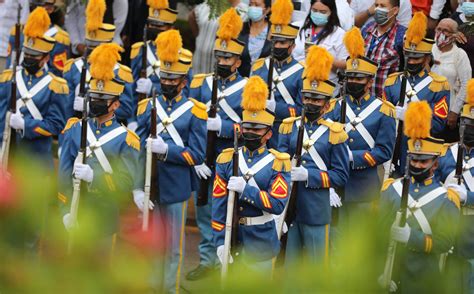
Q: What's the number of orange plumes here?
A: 13